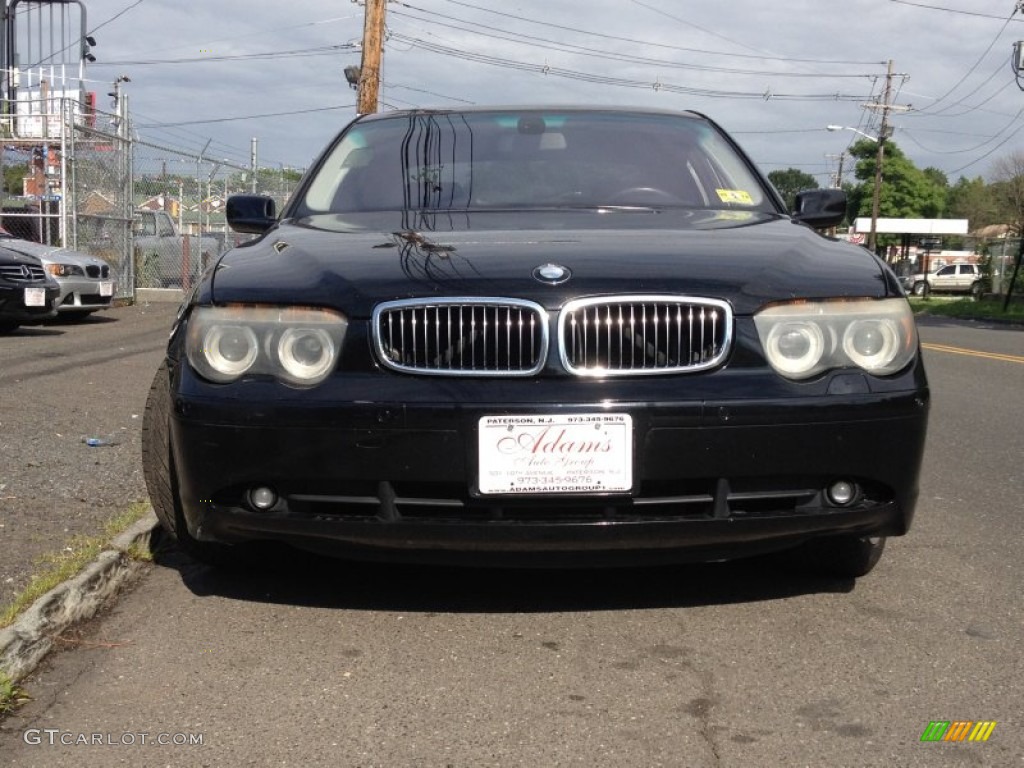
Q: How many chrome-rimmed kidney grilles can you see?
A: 2